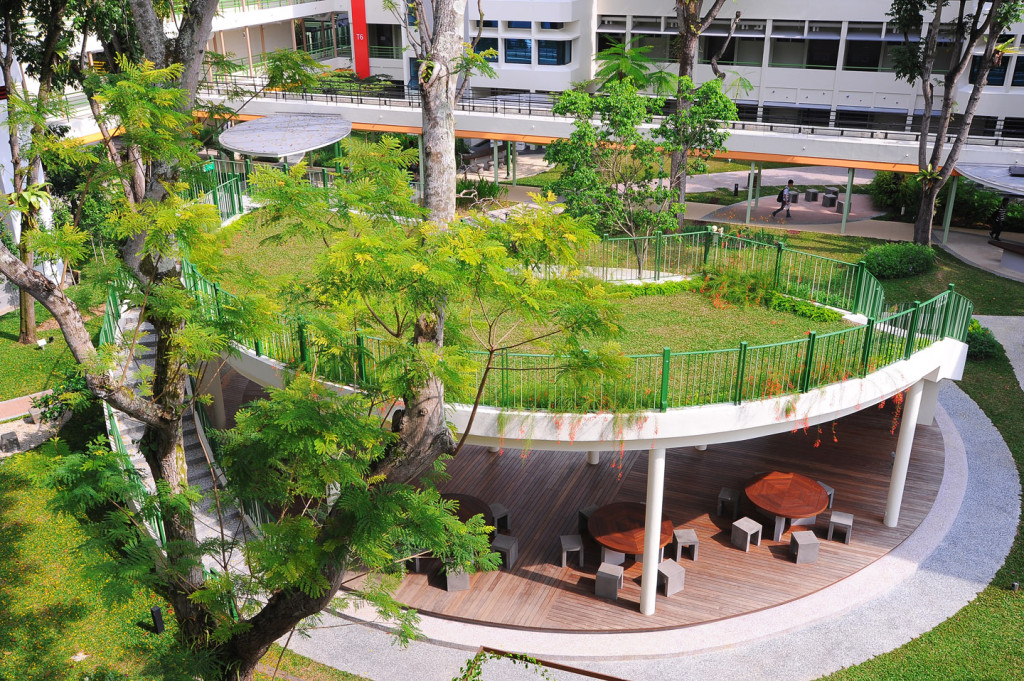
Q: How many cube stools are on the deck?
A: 14